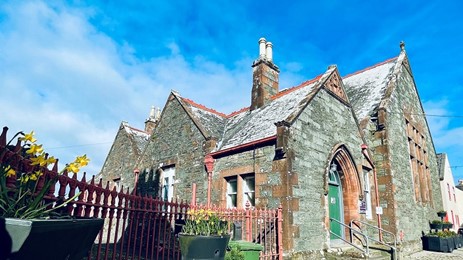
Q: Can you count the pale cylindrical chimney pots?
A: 4